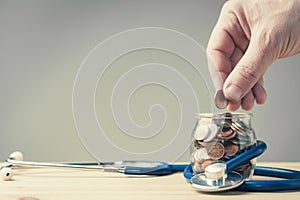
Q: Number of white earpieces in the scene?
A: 2